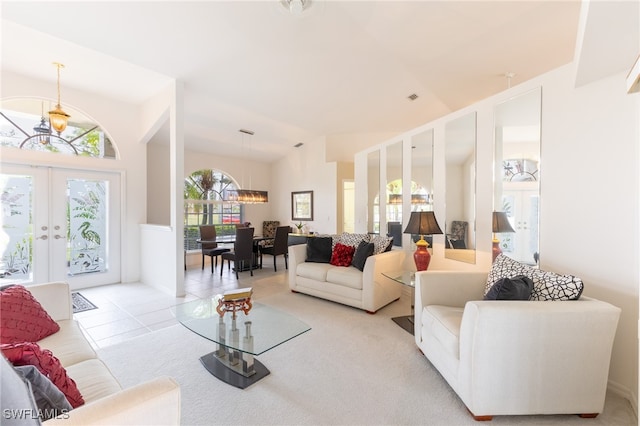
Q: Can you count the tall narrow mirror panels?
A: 5